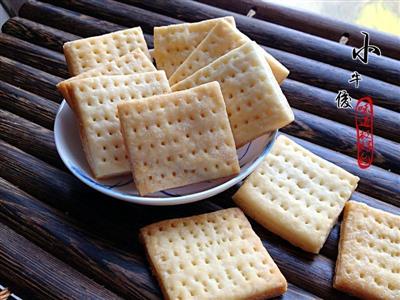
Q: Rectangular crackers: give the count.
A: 10